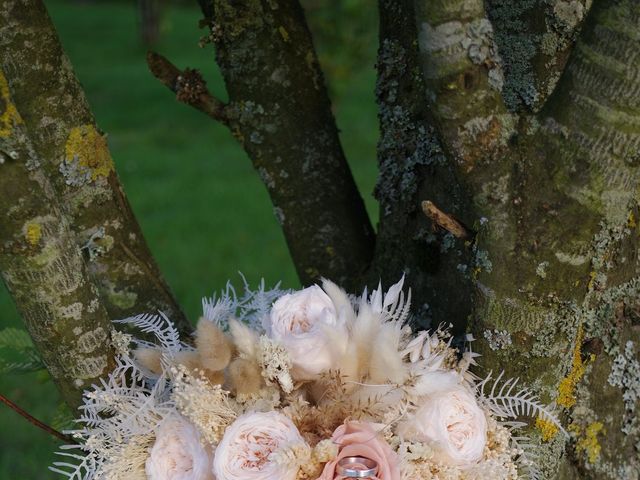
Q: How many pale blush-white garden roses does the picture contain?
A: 4